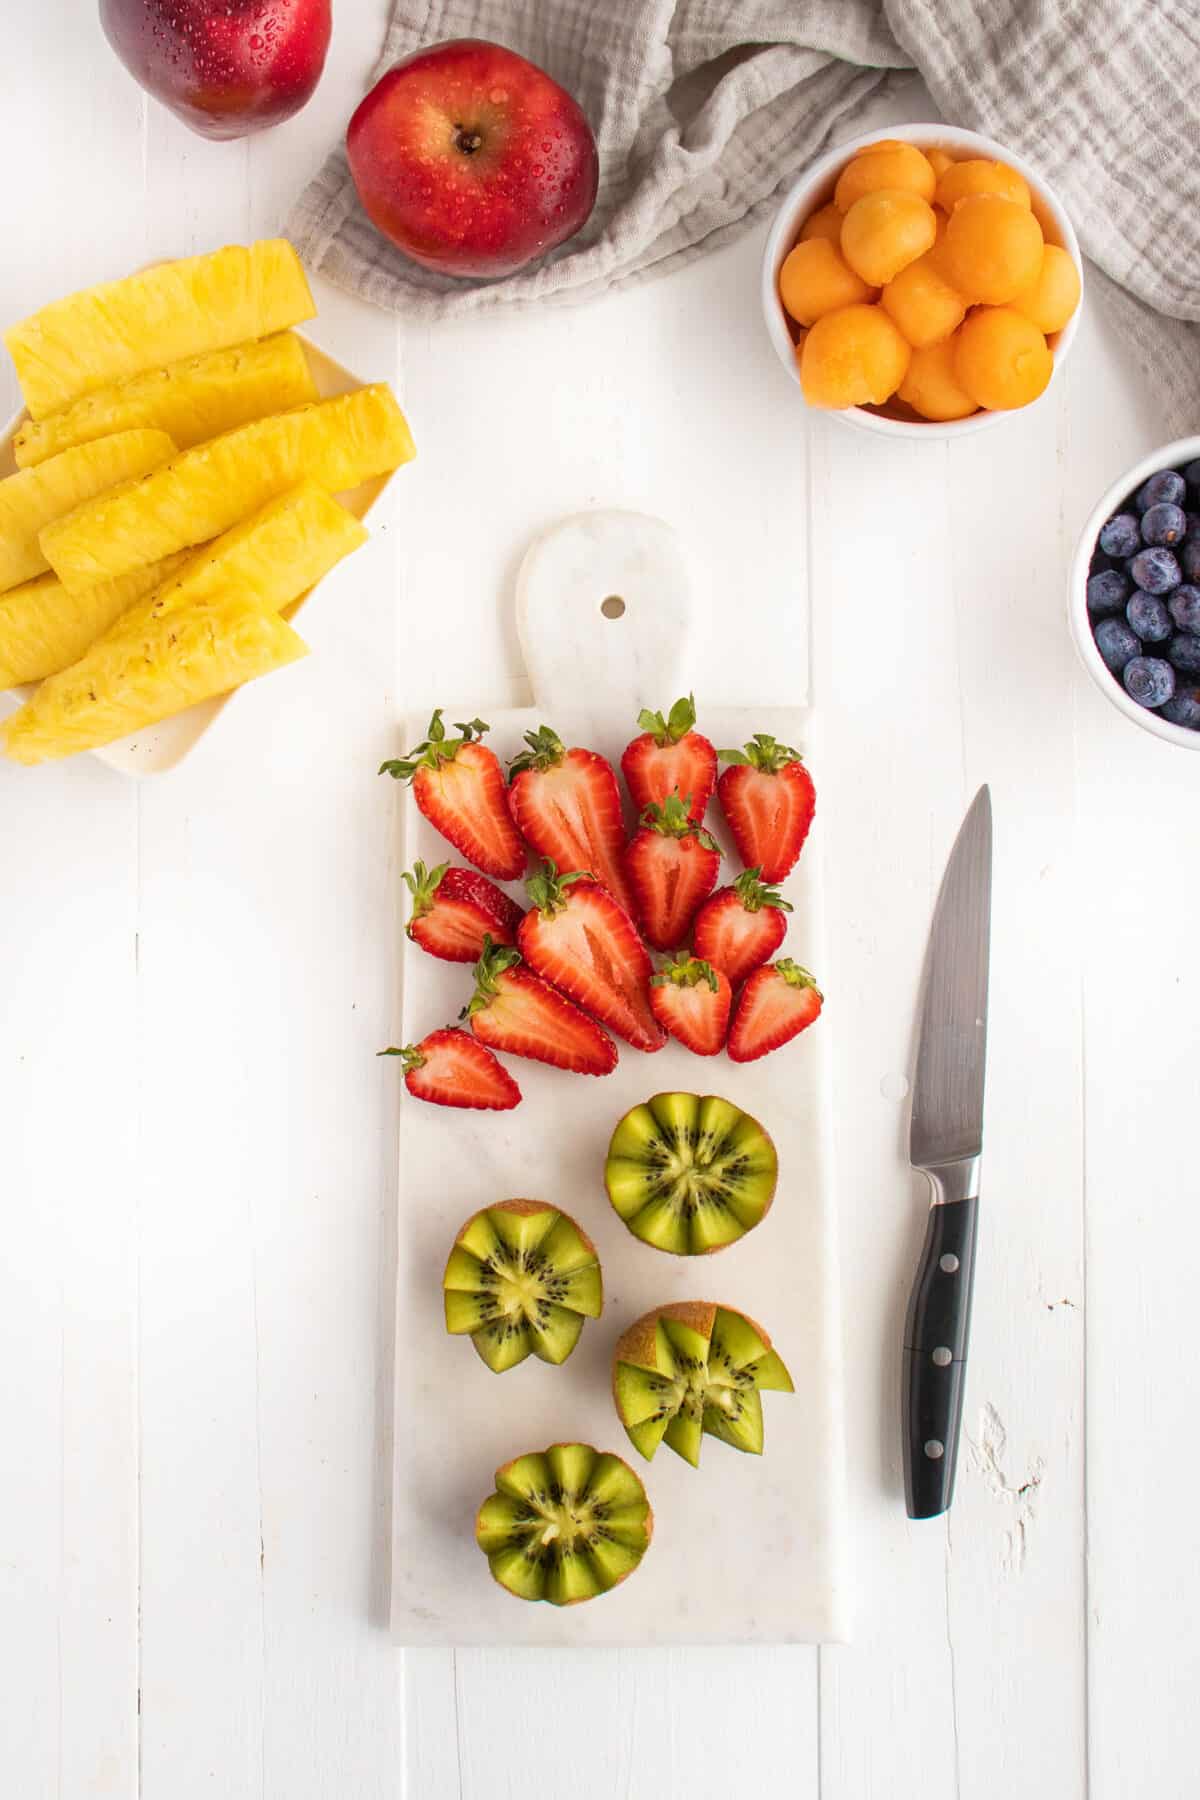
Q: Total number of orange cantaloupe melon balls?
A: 12